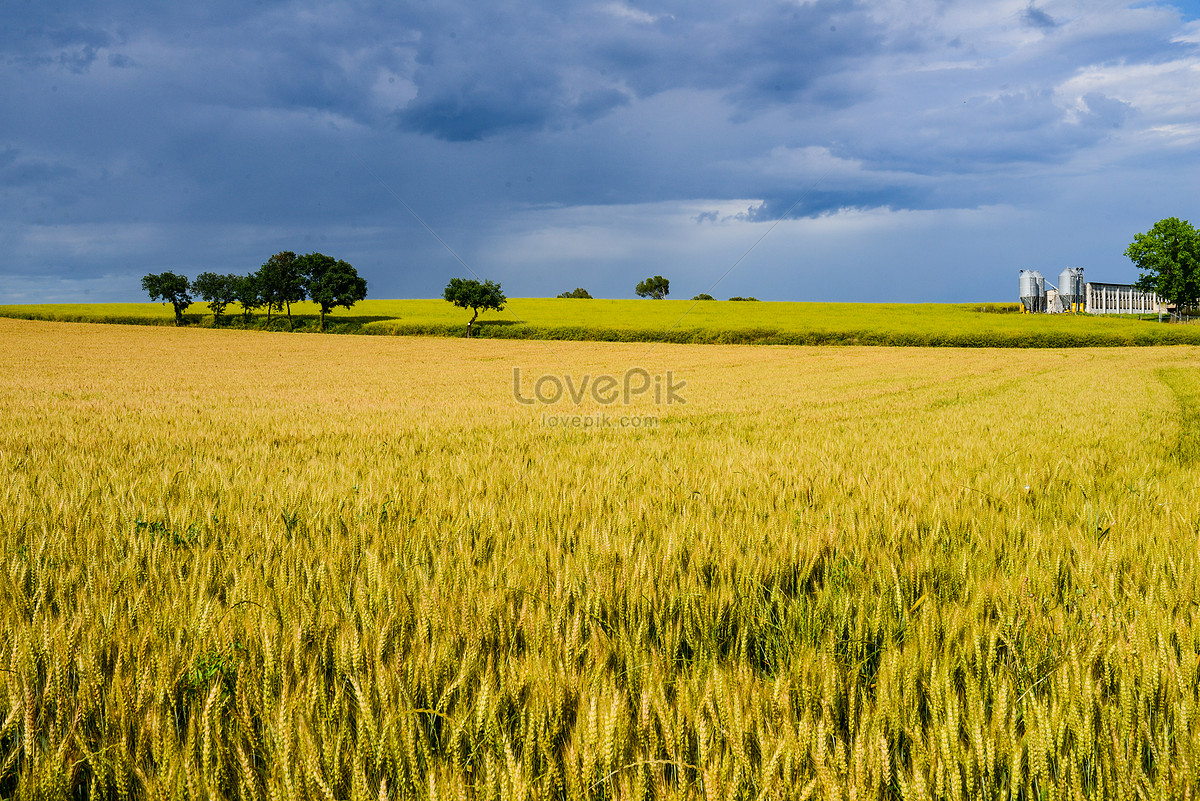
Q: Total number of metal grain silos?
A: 4